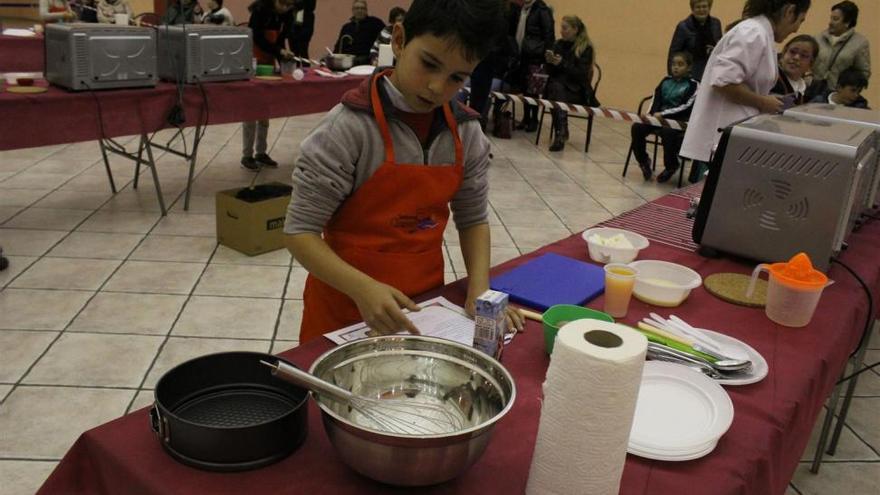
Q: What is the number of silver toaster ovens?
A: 4